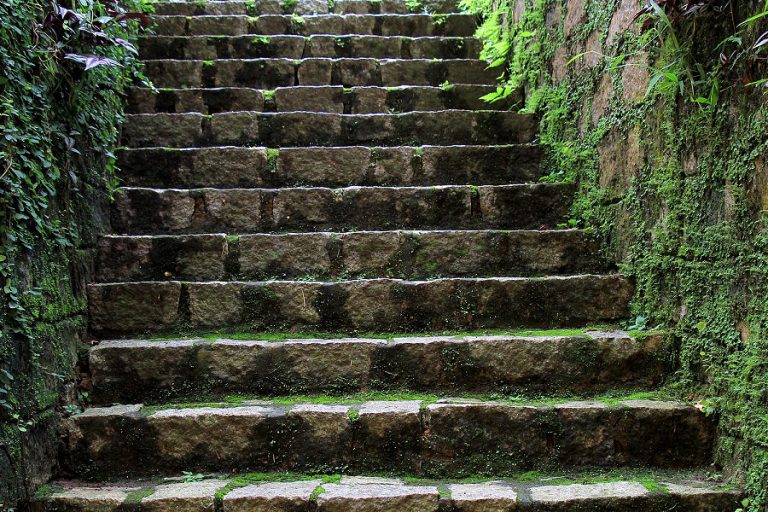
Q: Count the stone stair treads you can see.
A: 13